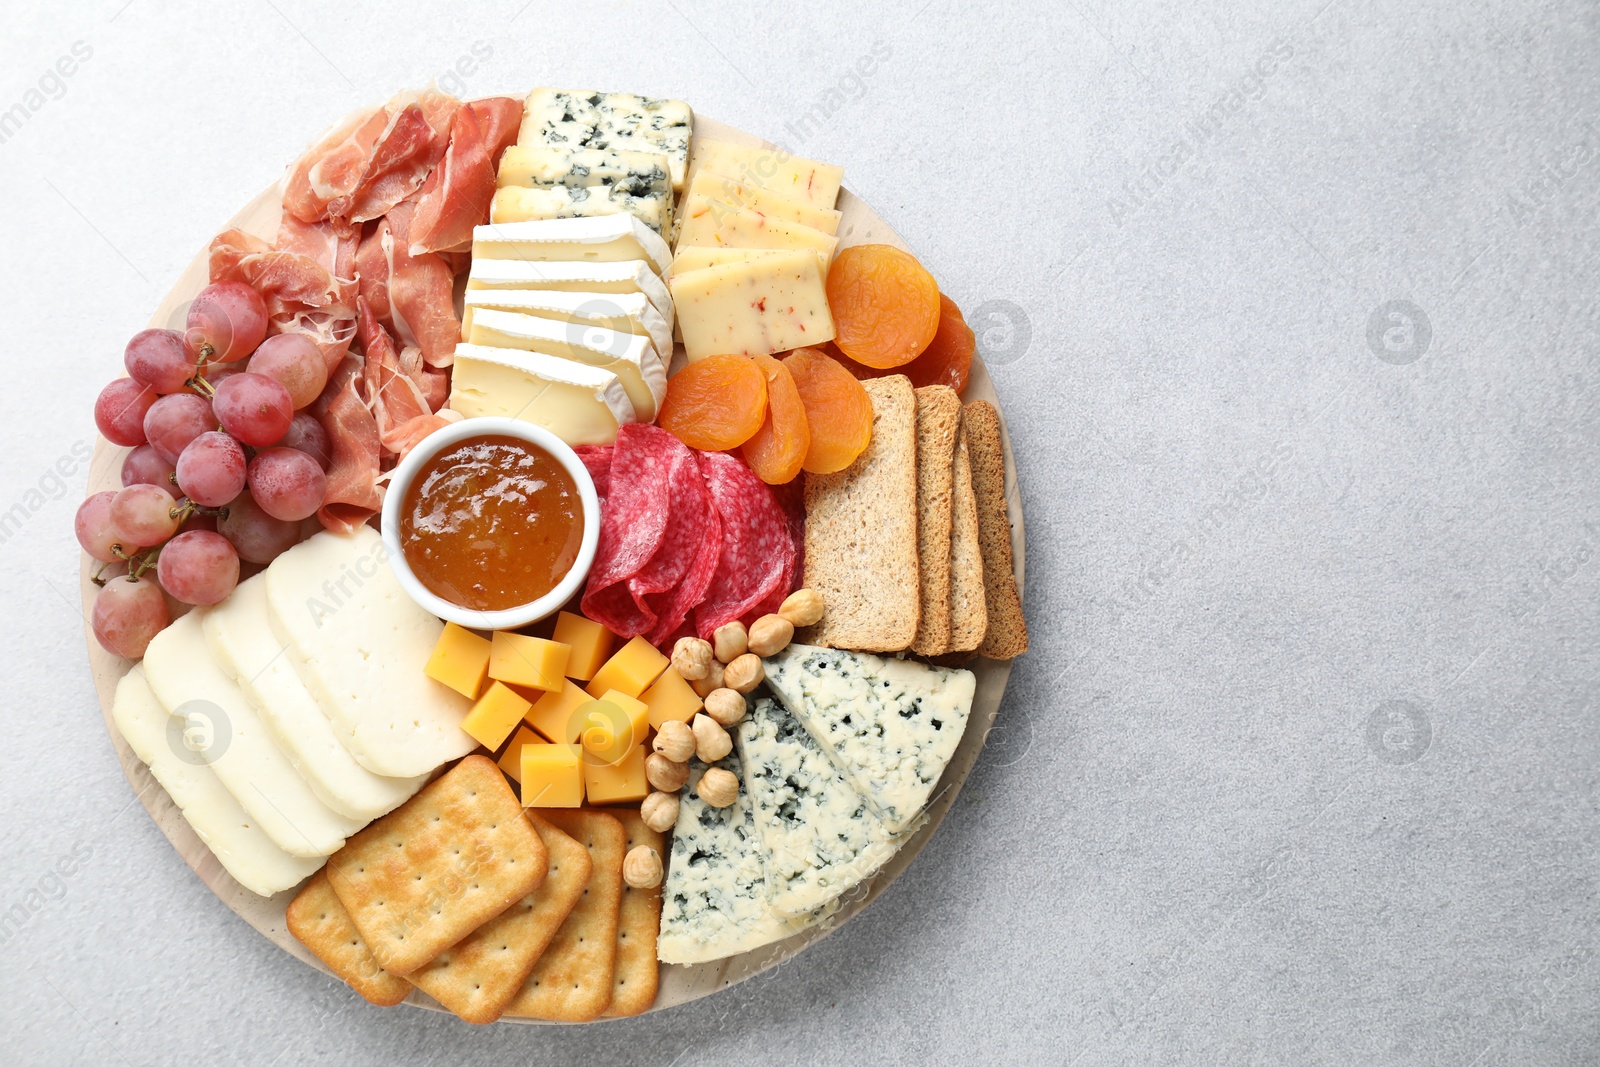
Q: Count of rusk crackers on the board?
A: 4